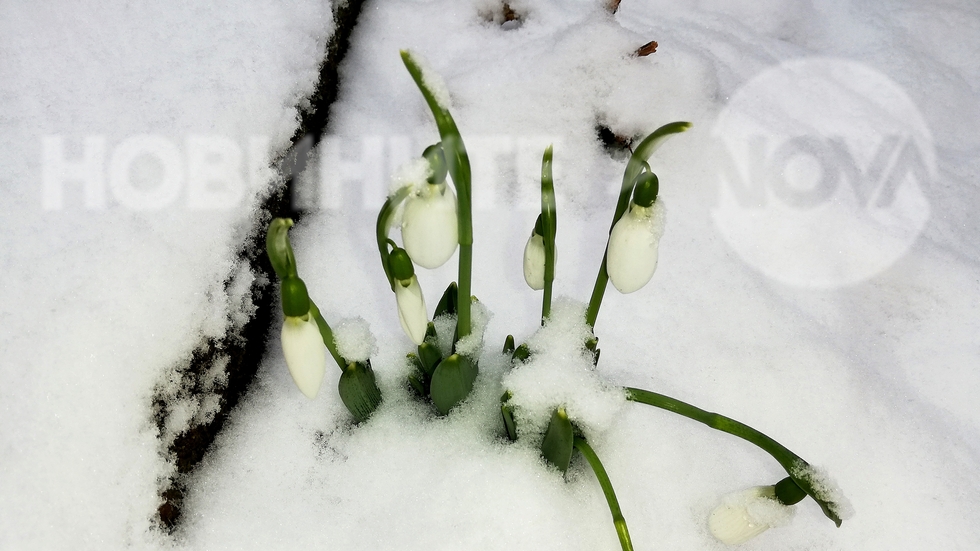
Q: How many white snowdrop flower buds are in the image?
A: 6